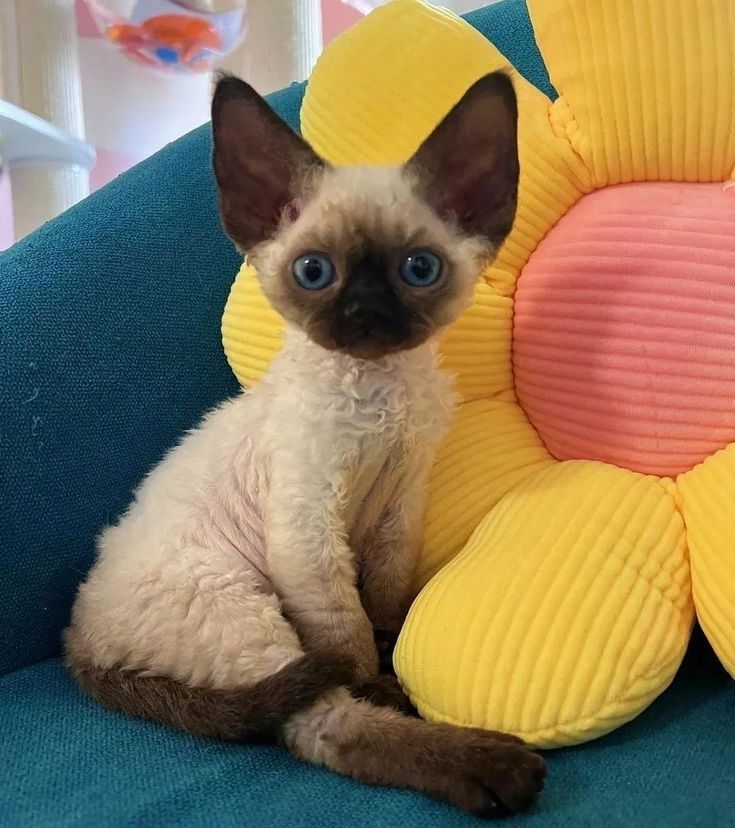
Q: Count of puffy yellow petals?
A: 6